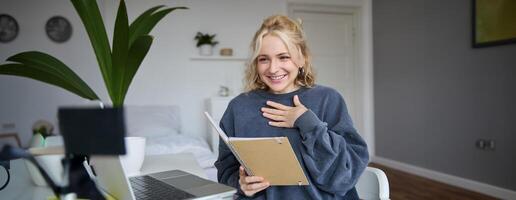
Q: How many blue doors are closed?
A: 0